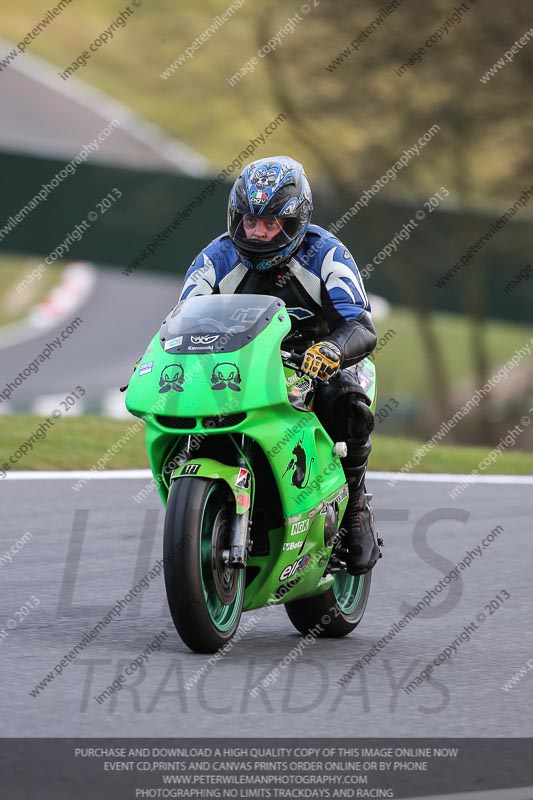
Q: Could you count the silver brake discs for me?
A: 1